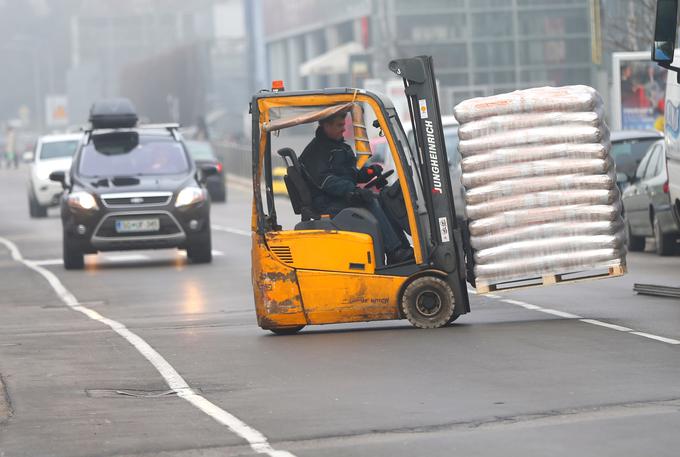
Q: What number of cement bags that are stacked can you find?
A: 11